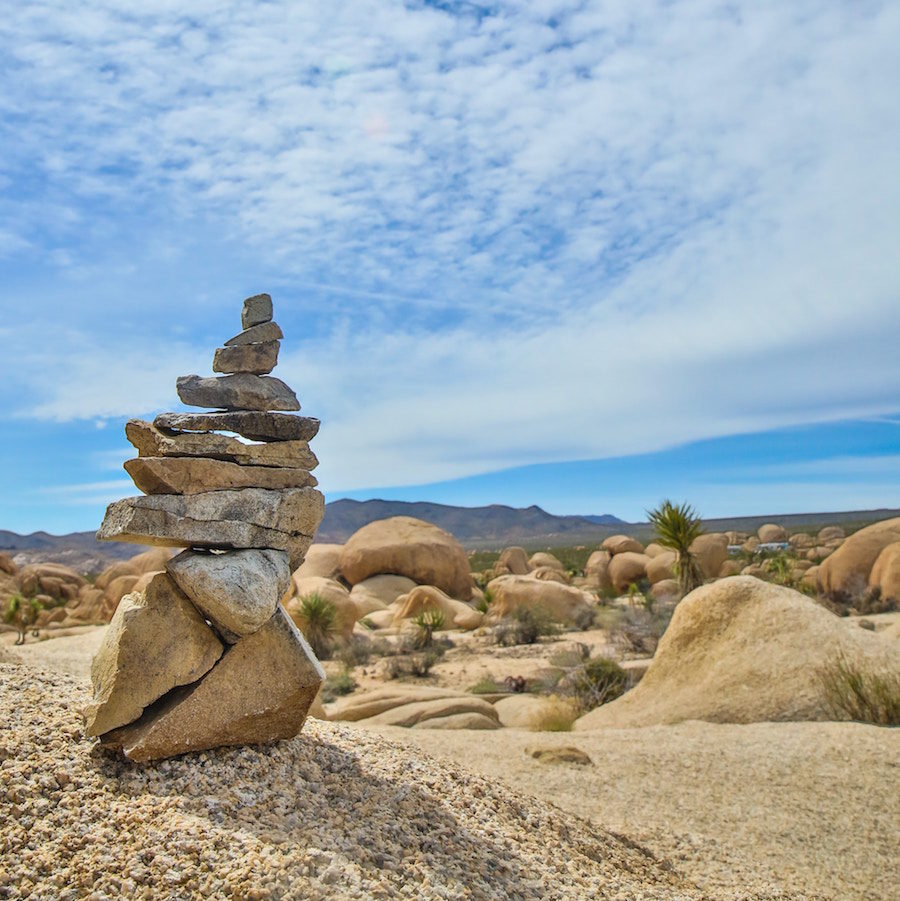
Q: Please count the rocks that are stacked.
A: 11